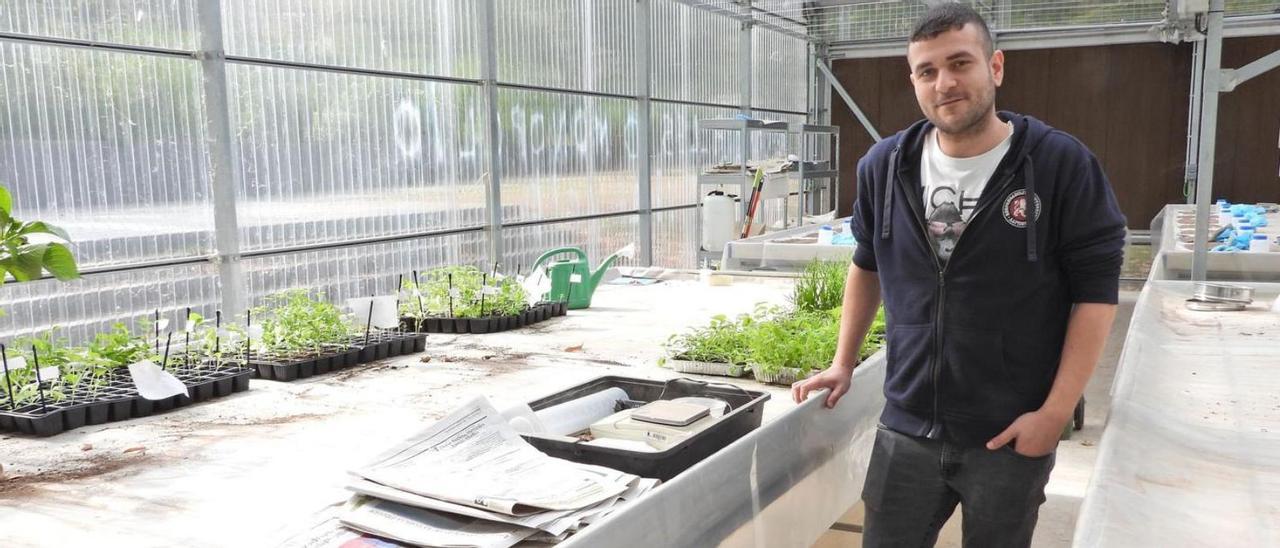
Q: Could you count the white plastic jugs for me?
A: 1